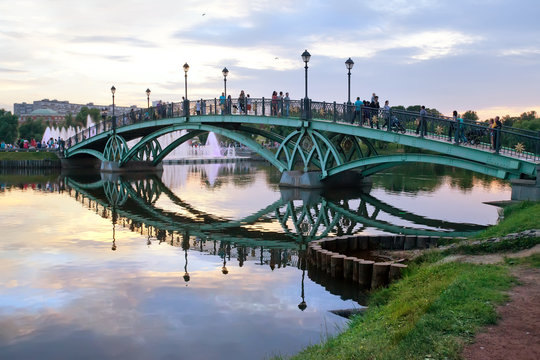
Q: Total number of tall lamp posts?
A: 6